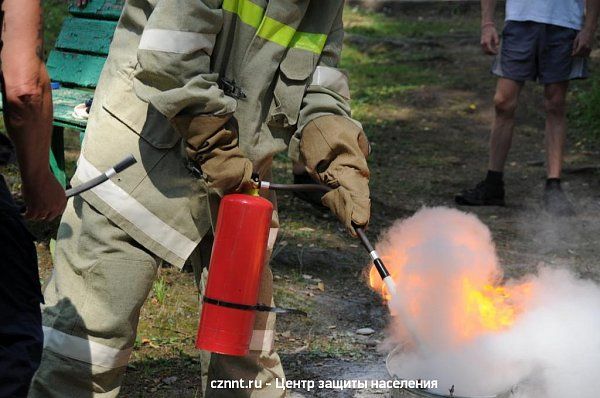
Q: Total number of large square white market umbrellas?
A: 0